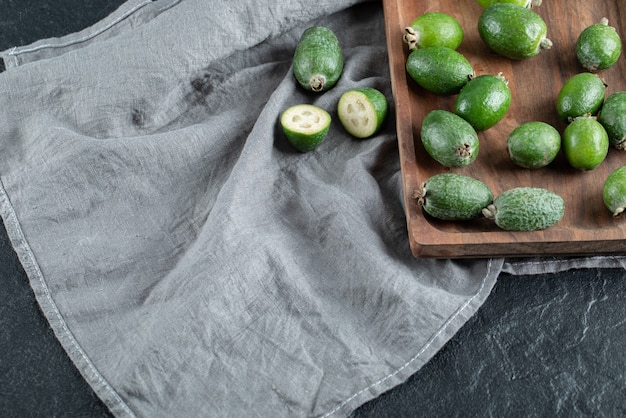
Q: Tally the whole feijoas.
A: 15